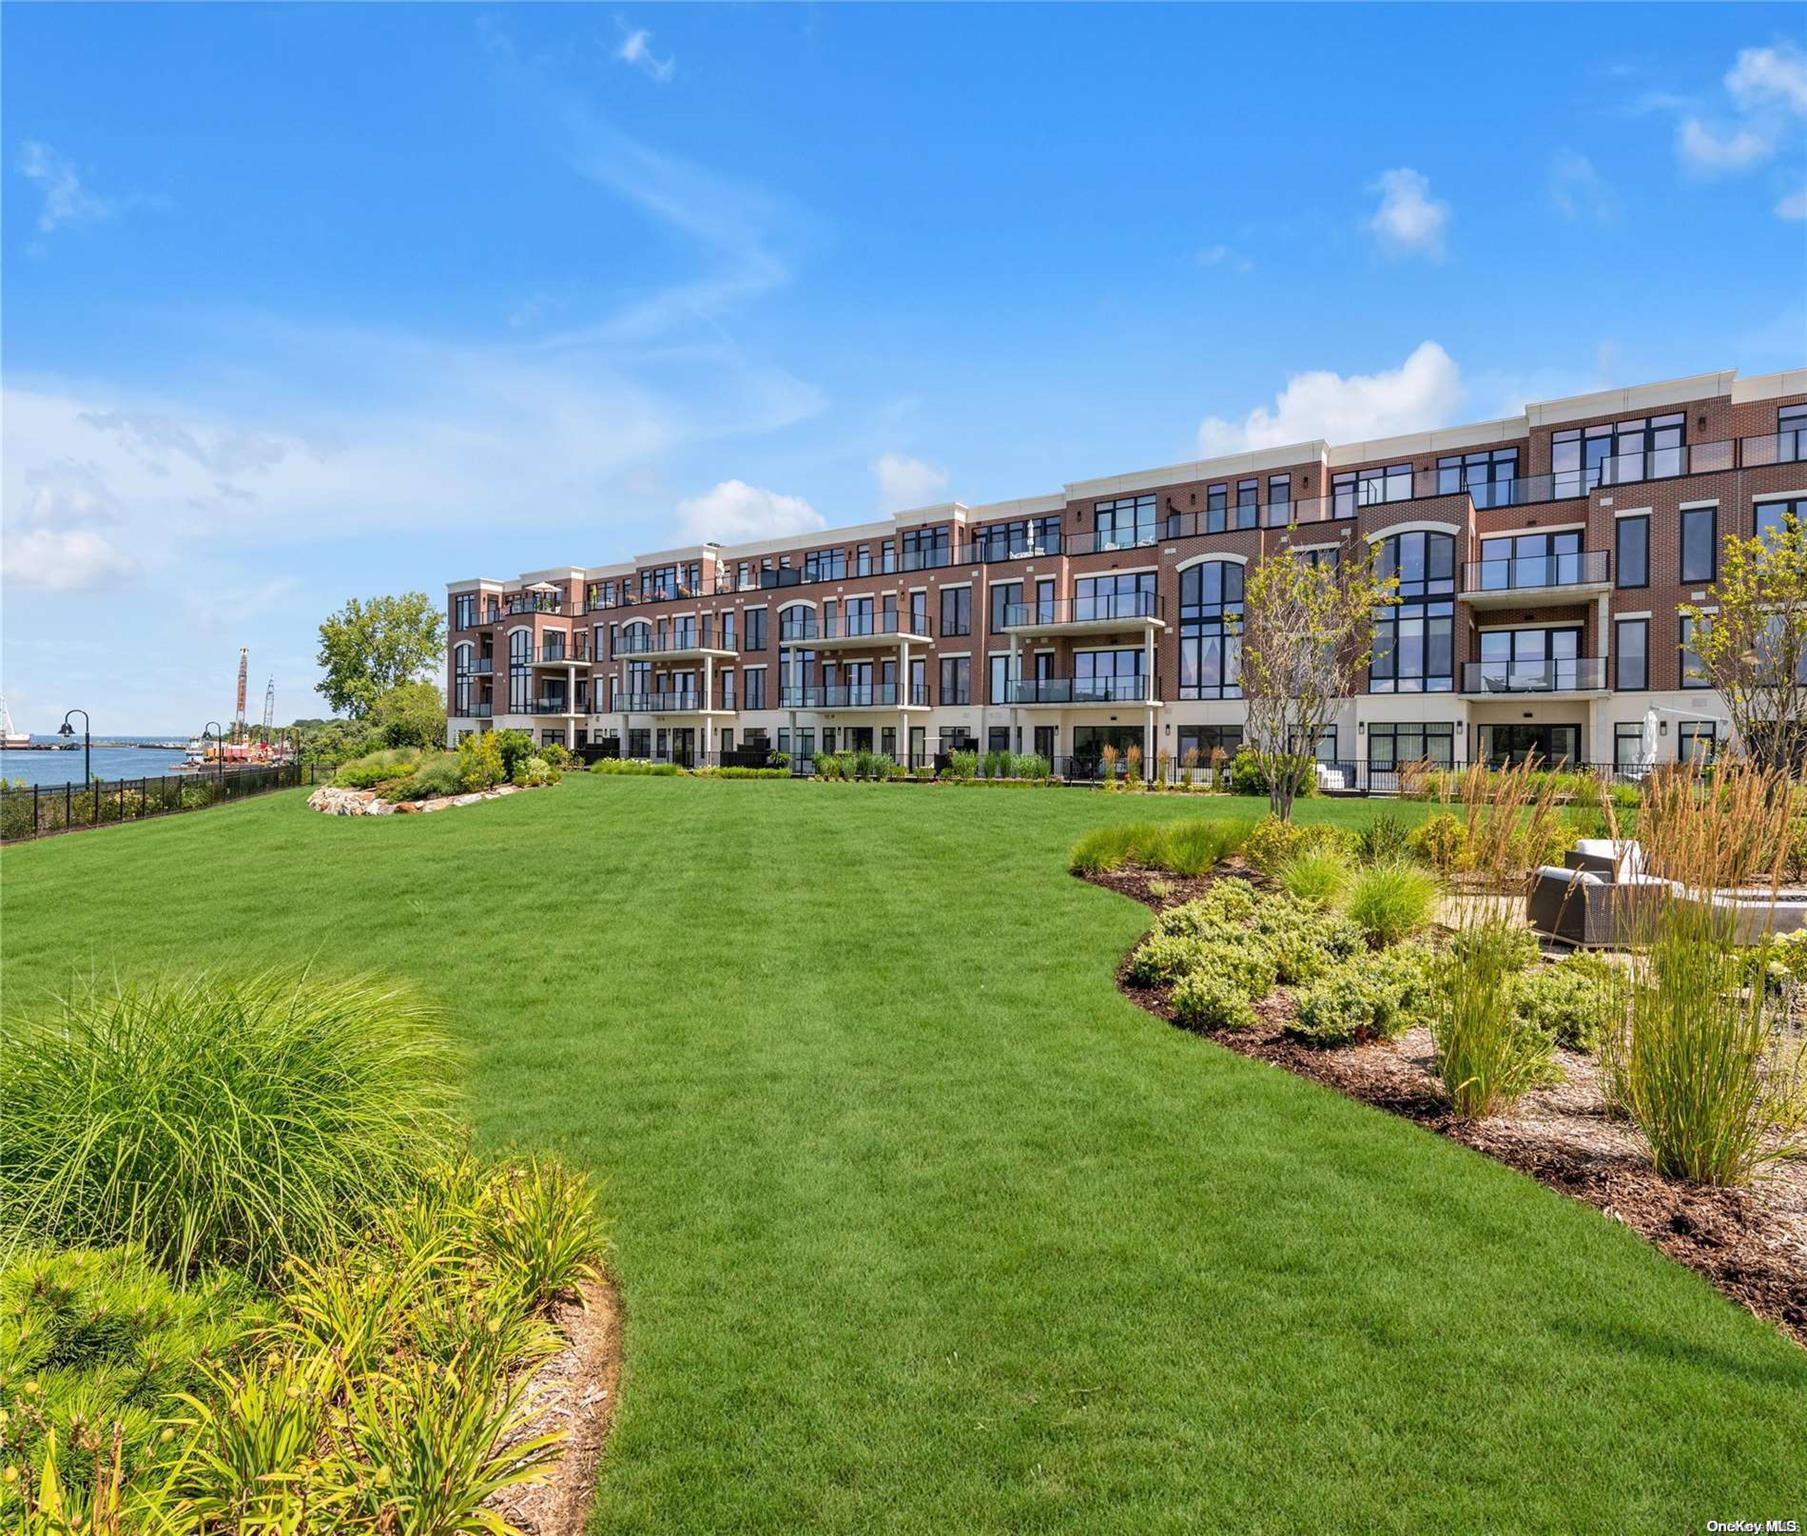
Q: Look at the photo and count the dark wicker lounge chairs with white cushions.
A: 2